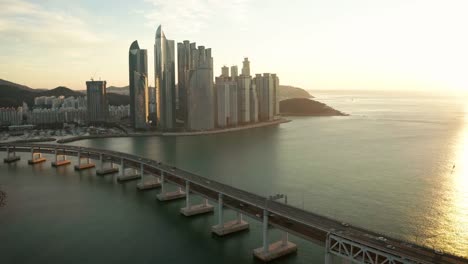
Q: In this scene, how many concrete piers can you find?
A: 11